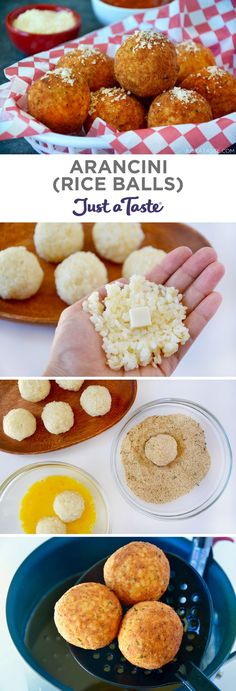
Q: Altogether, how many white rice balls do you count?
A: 12